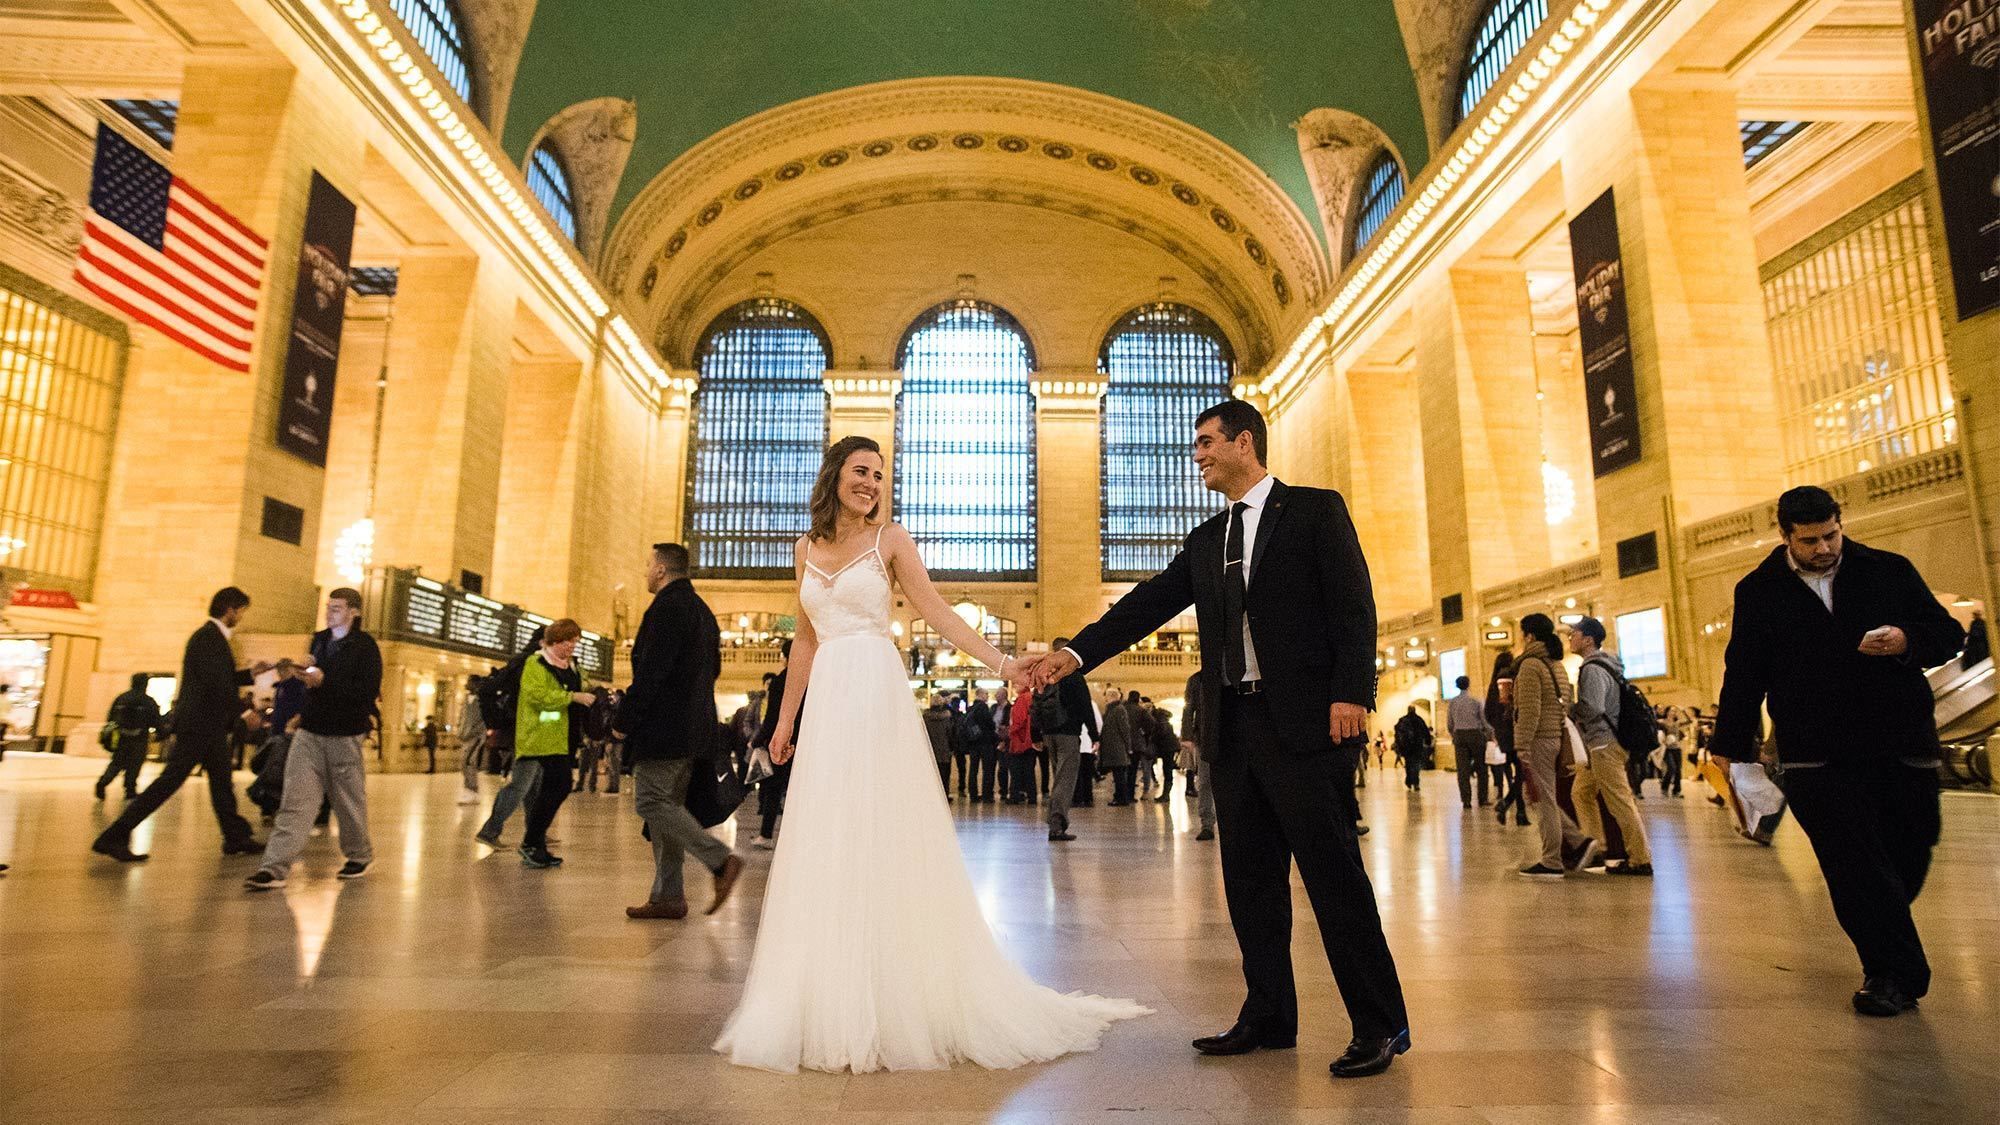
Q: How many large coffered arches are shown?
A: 1